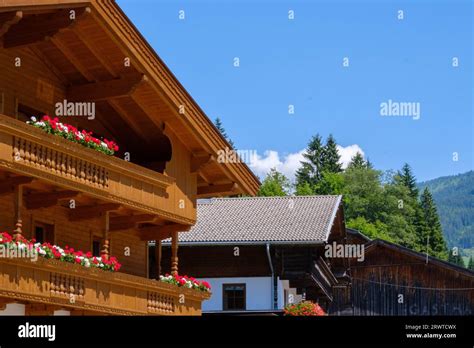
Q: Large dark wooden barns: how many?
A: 1